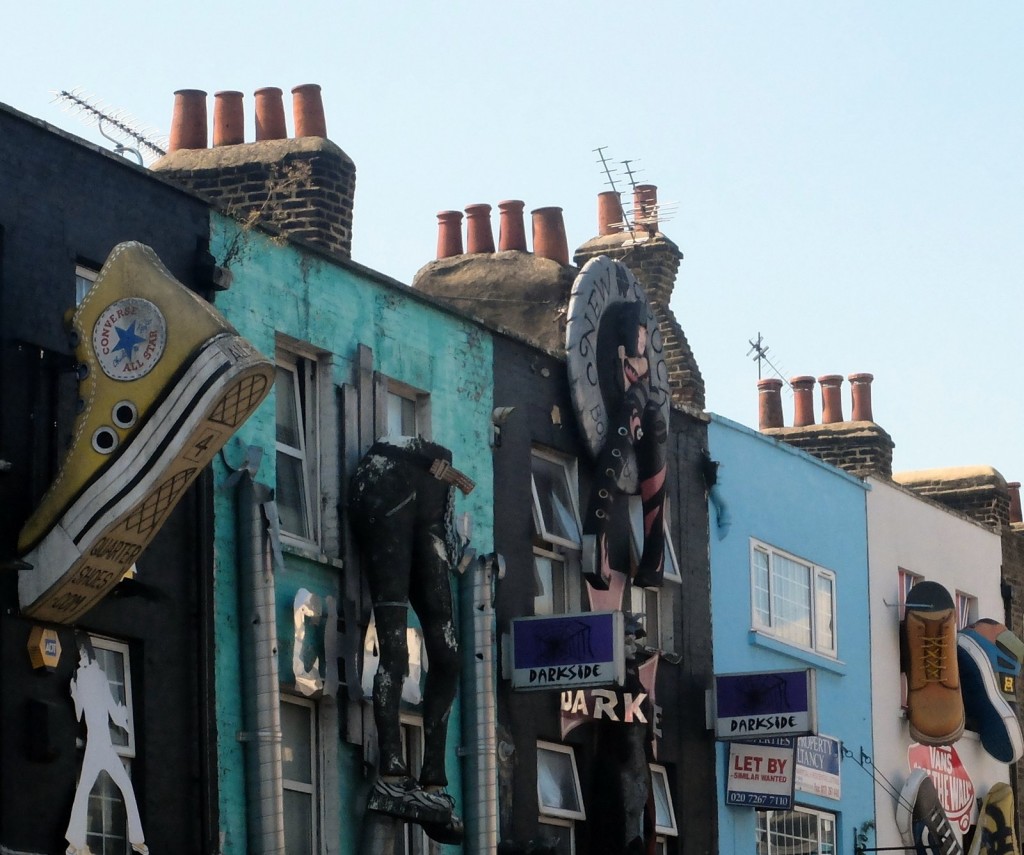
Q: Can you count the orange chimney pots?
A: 15